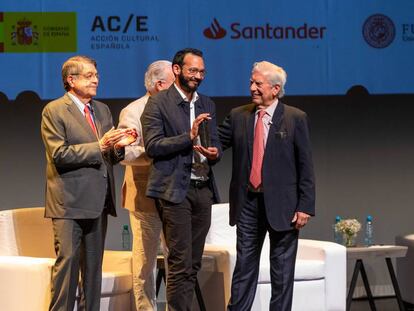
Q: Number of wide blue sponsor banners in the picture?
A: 1